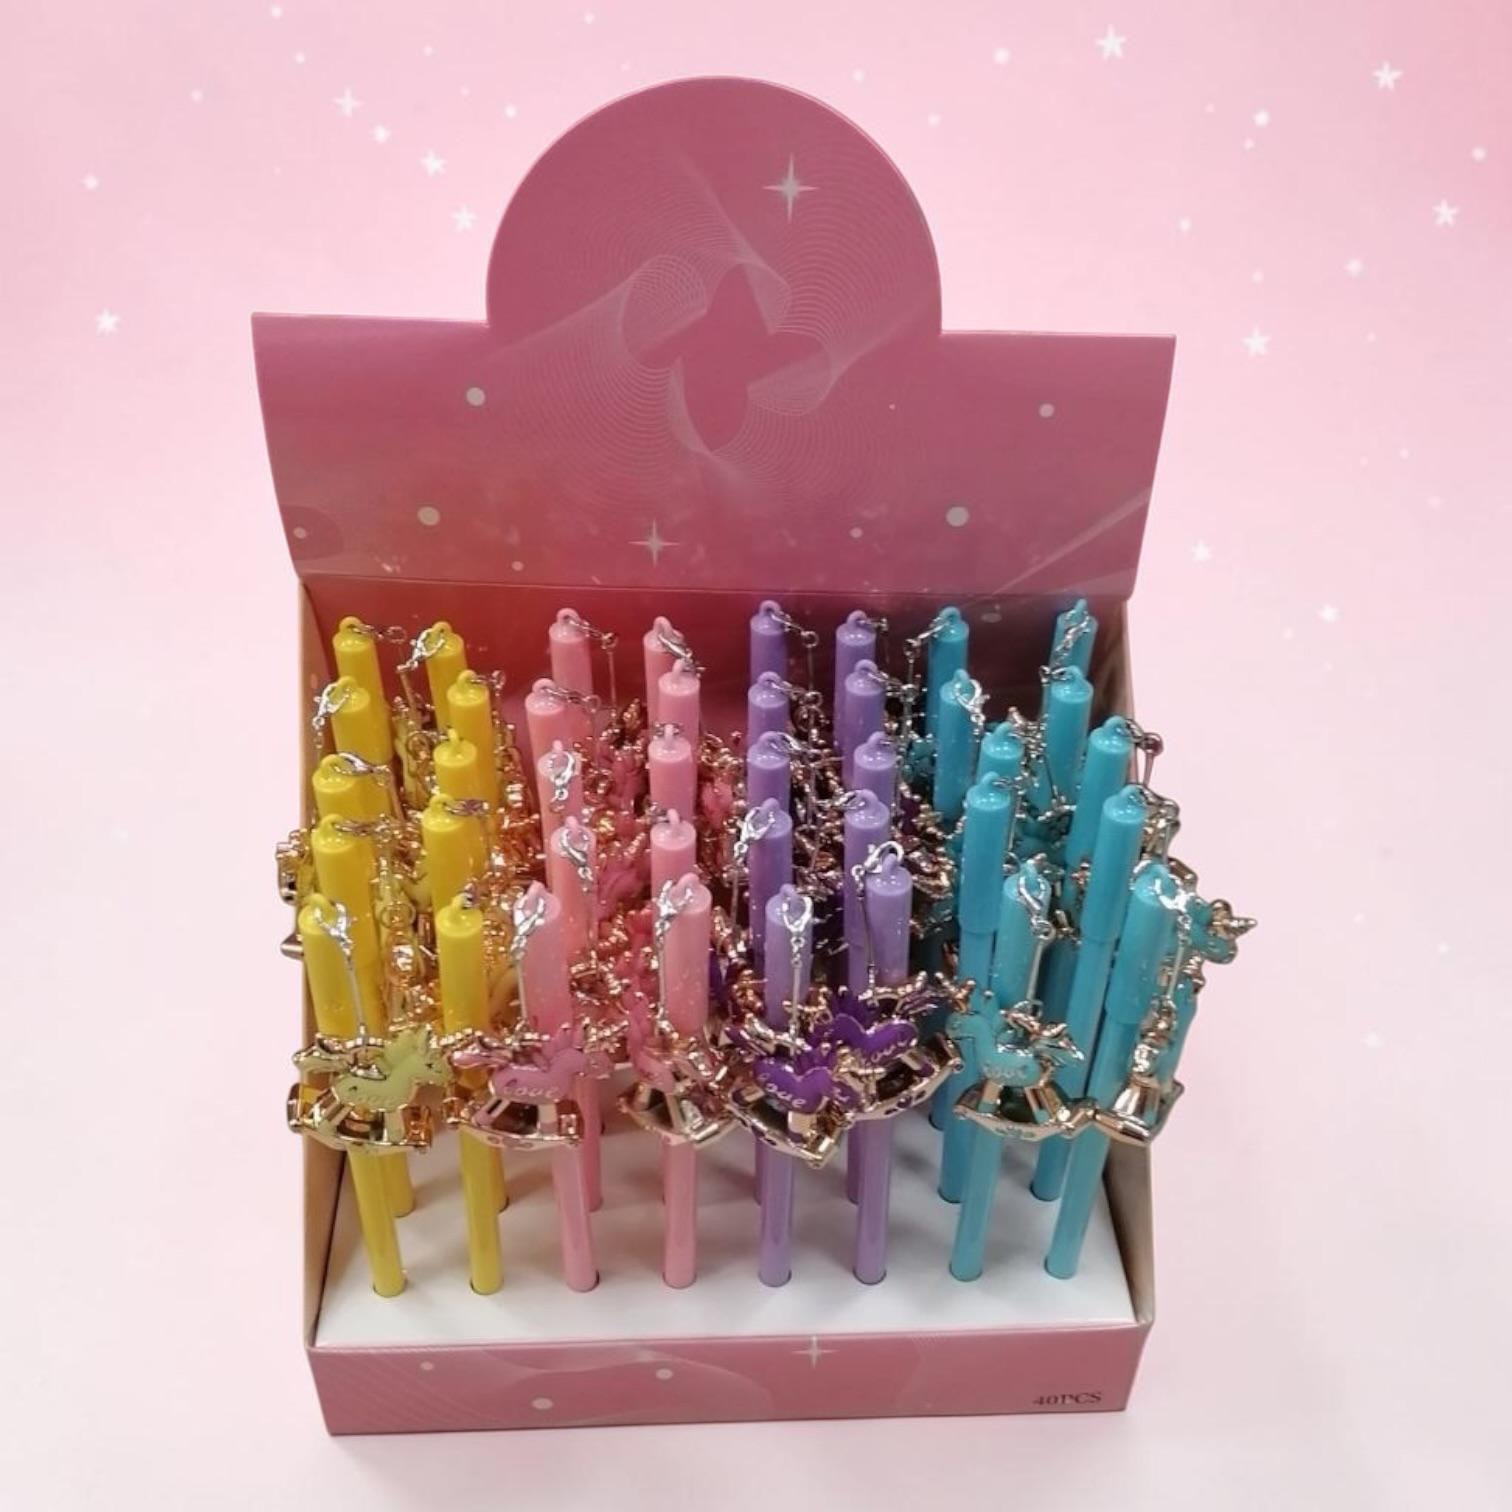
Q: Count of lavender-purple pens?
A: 10